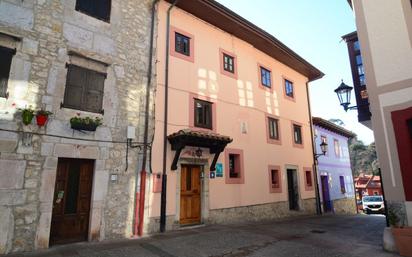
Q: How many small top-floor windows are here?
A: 4